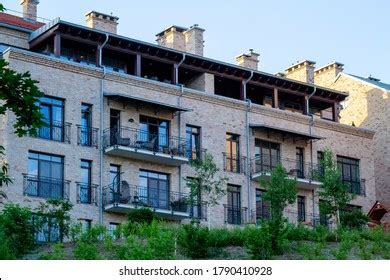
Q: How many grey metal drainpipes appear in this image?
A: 4